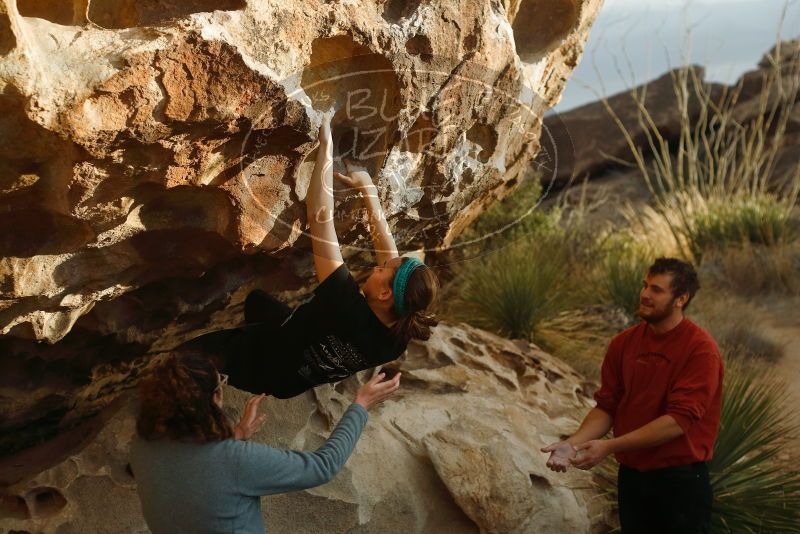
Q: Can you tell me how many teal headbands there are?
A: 1